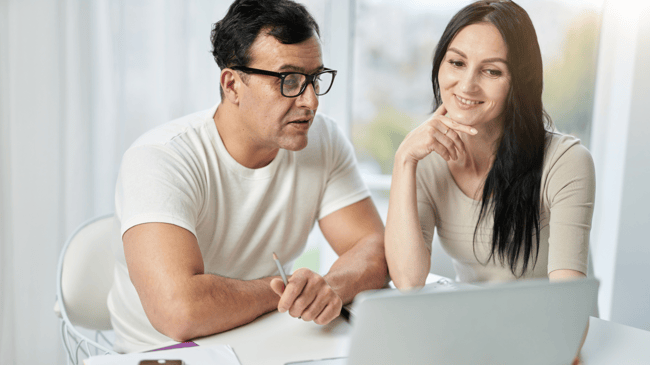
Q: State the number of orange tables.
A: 0